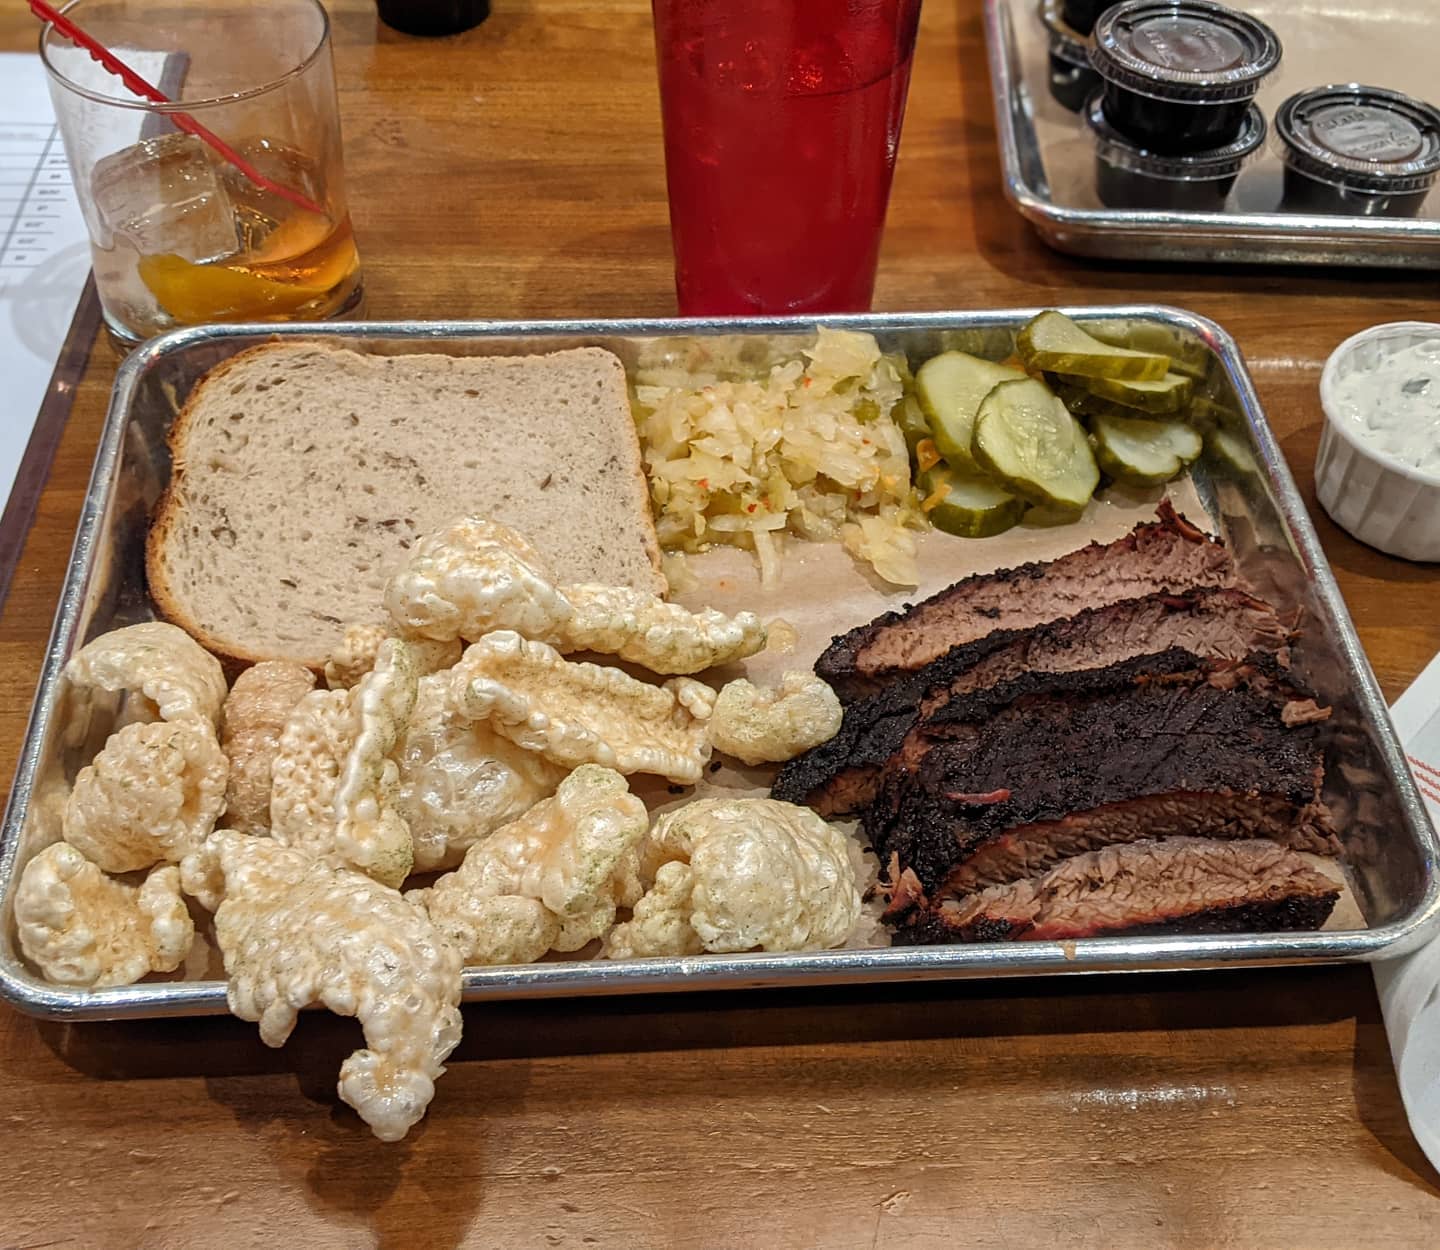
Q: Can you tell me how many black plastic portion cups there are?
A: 5